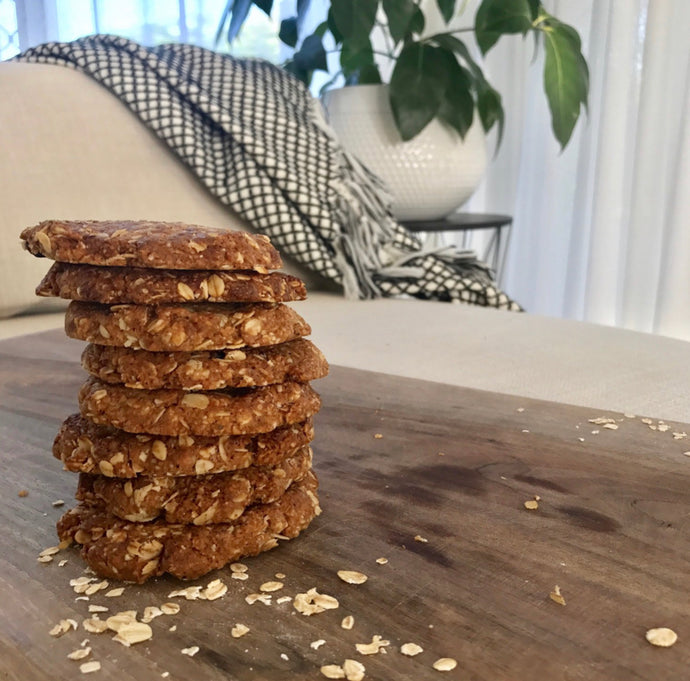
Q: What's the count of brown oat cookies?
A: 8